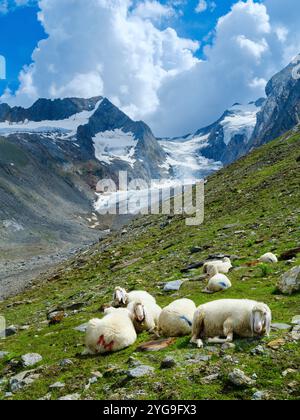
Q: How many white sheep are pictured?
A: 8